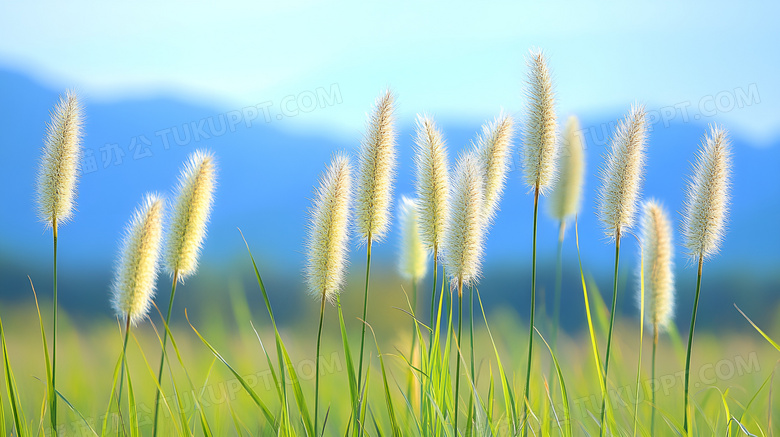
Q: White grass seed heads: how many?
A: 14